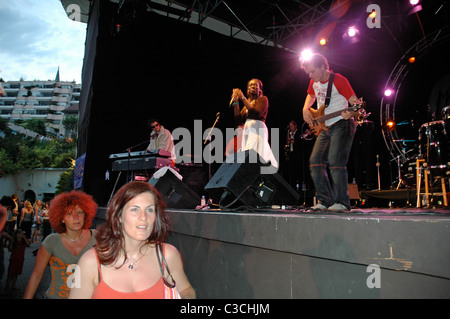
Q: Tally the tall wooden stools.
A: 1